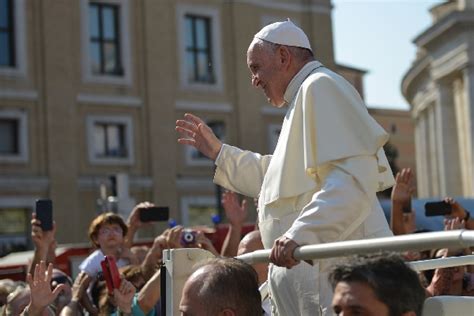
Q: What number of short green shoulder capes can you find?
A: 0